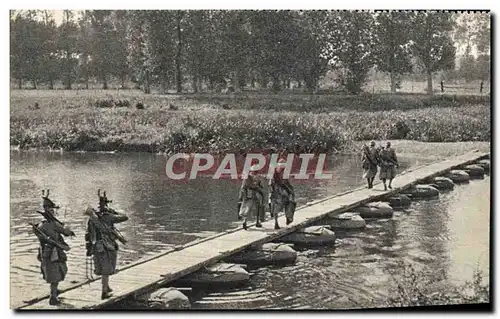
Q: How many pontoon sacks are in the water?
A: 12